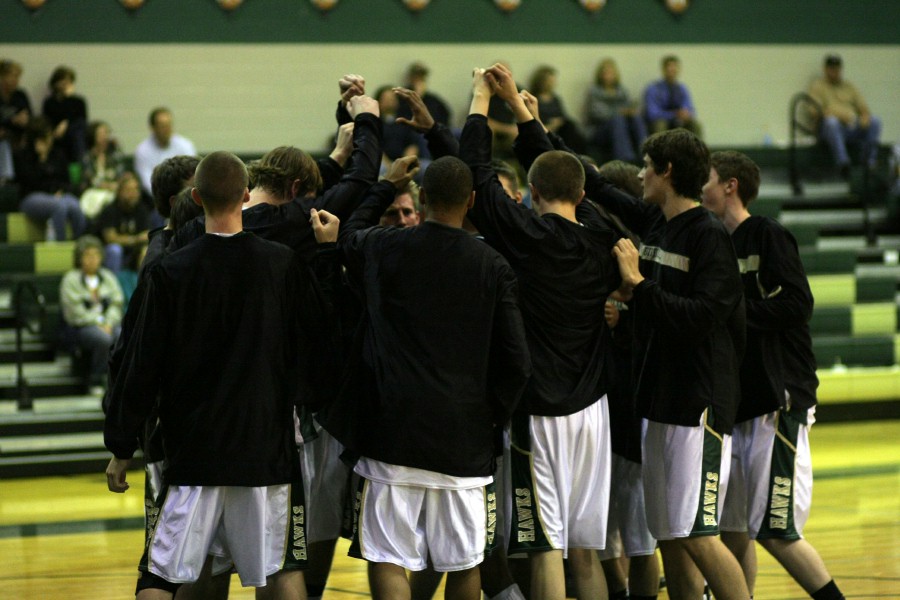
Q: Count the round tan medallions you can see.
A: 8